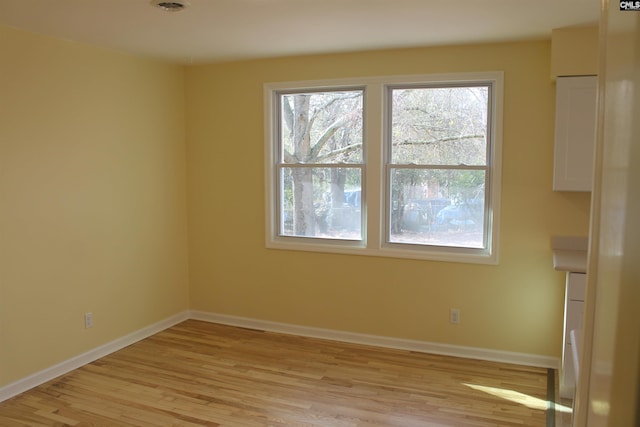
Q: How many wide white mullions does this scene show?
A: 1